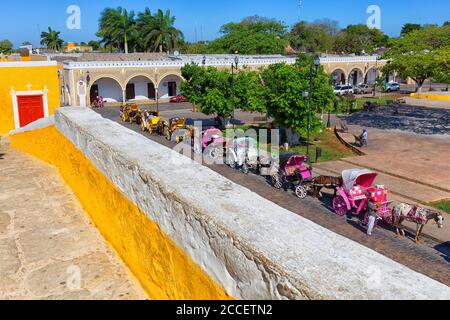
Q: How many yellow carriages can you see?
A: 3